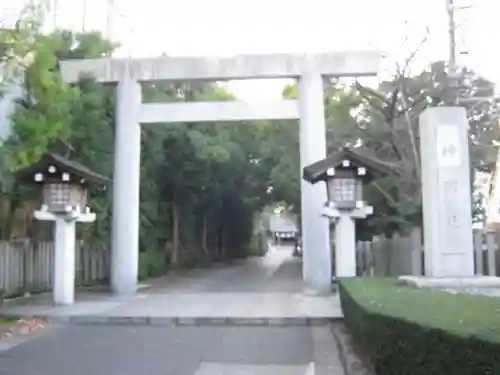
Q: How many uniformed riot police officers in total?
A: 0